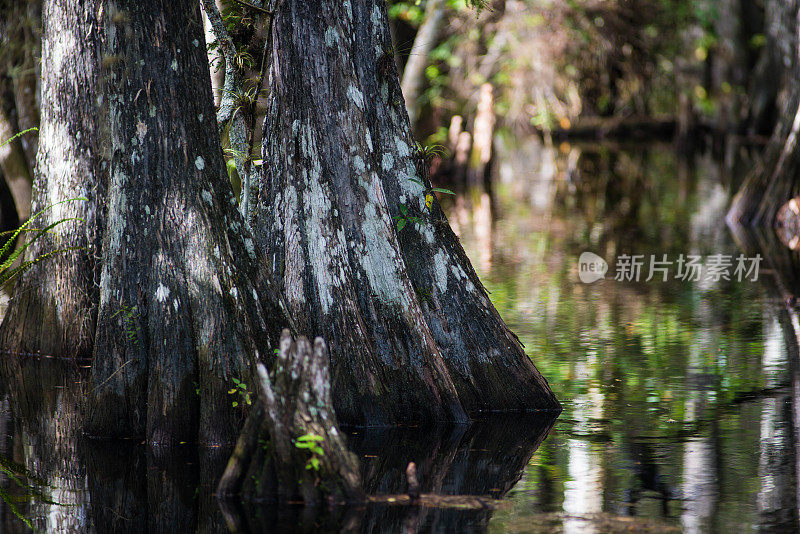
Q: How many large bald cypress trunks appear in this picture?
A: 3